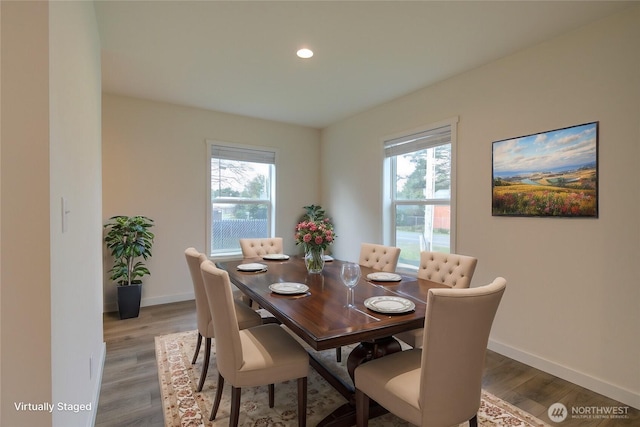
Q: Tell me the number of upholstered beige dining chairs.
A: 6